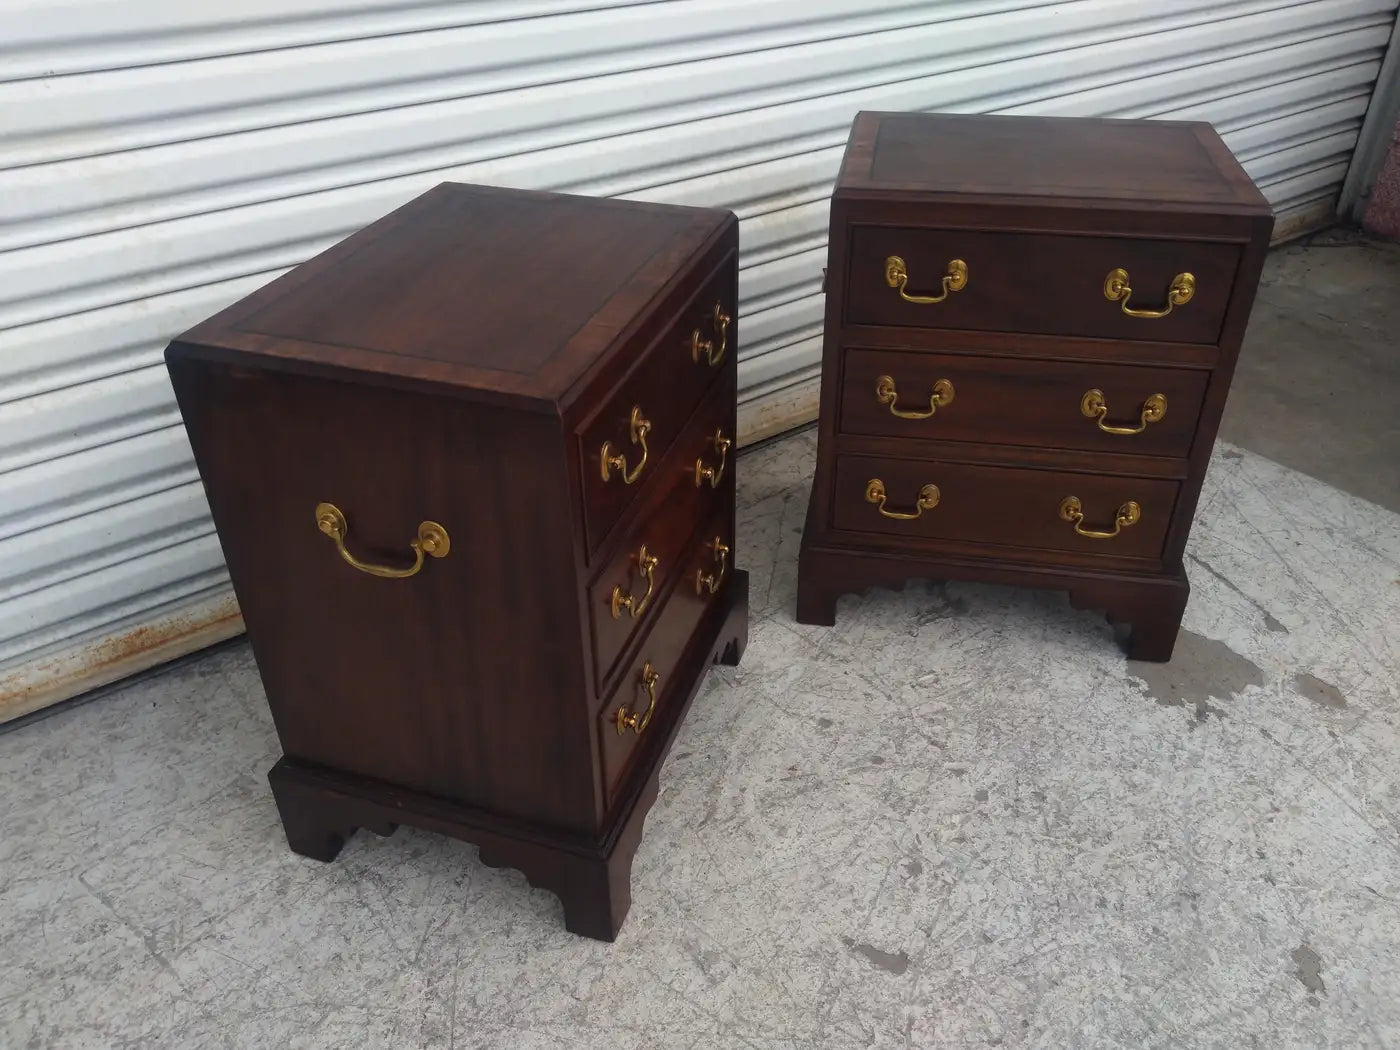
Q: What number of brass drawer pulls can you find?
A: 12